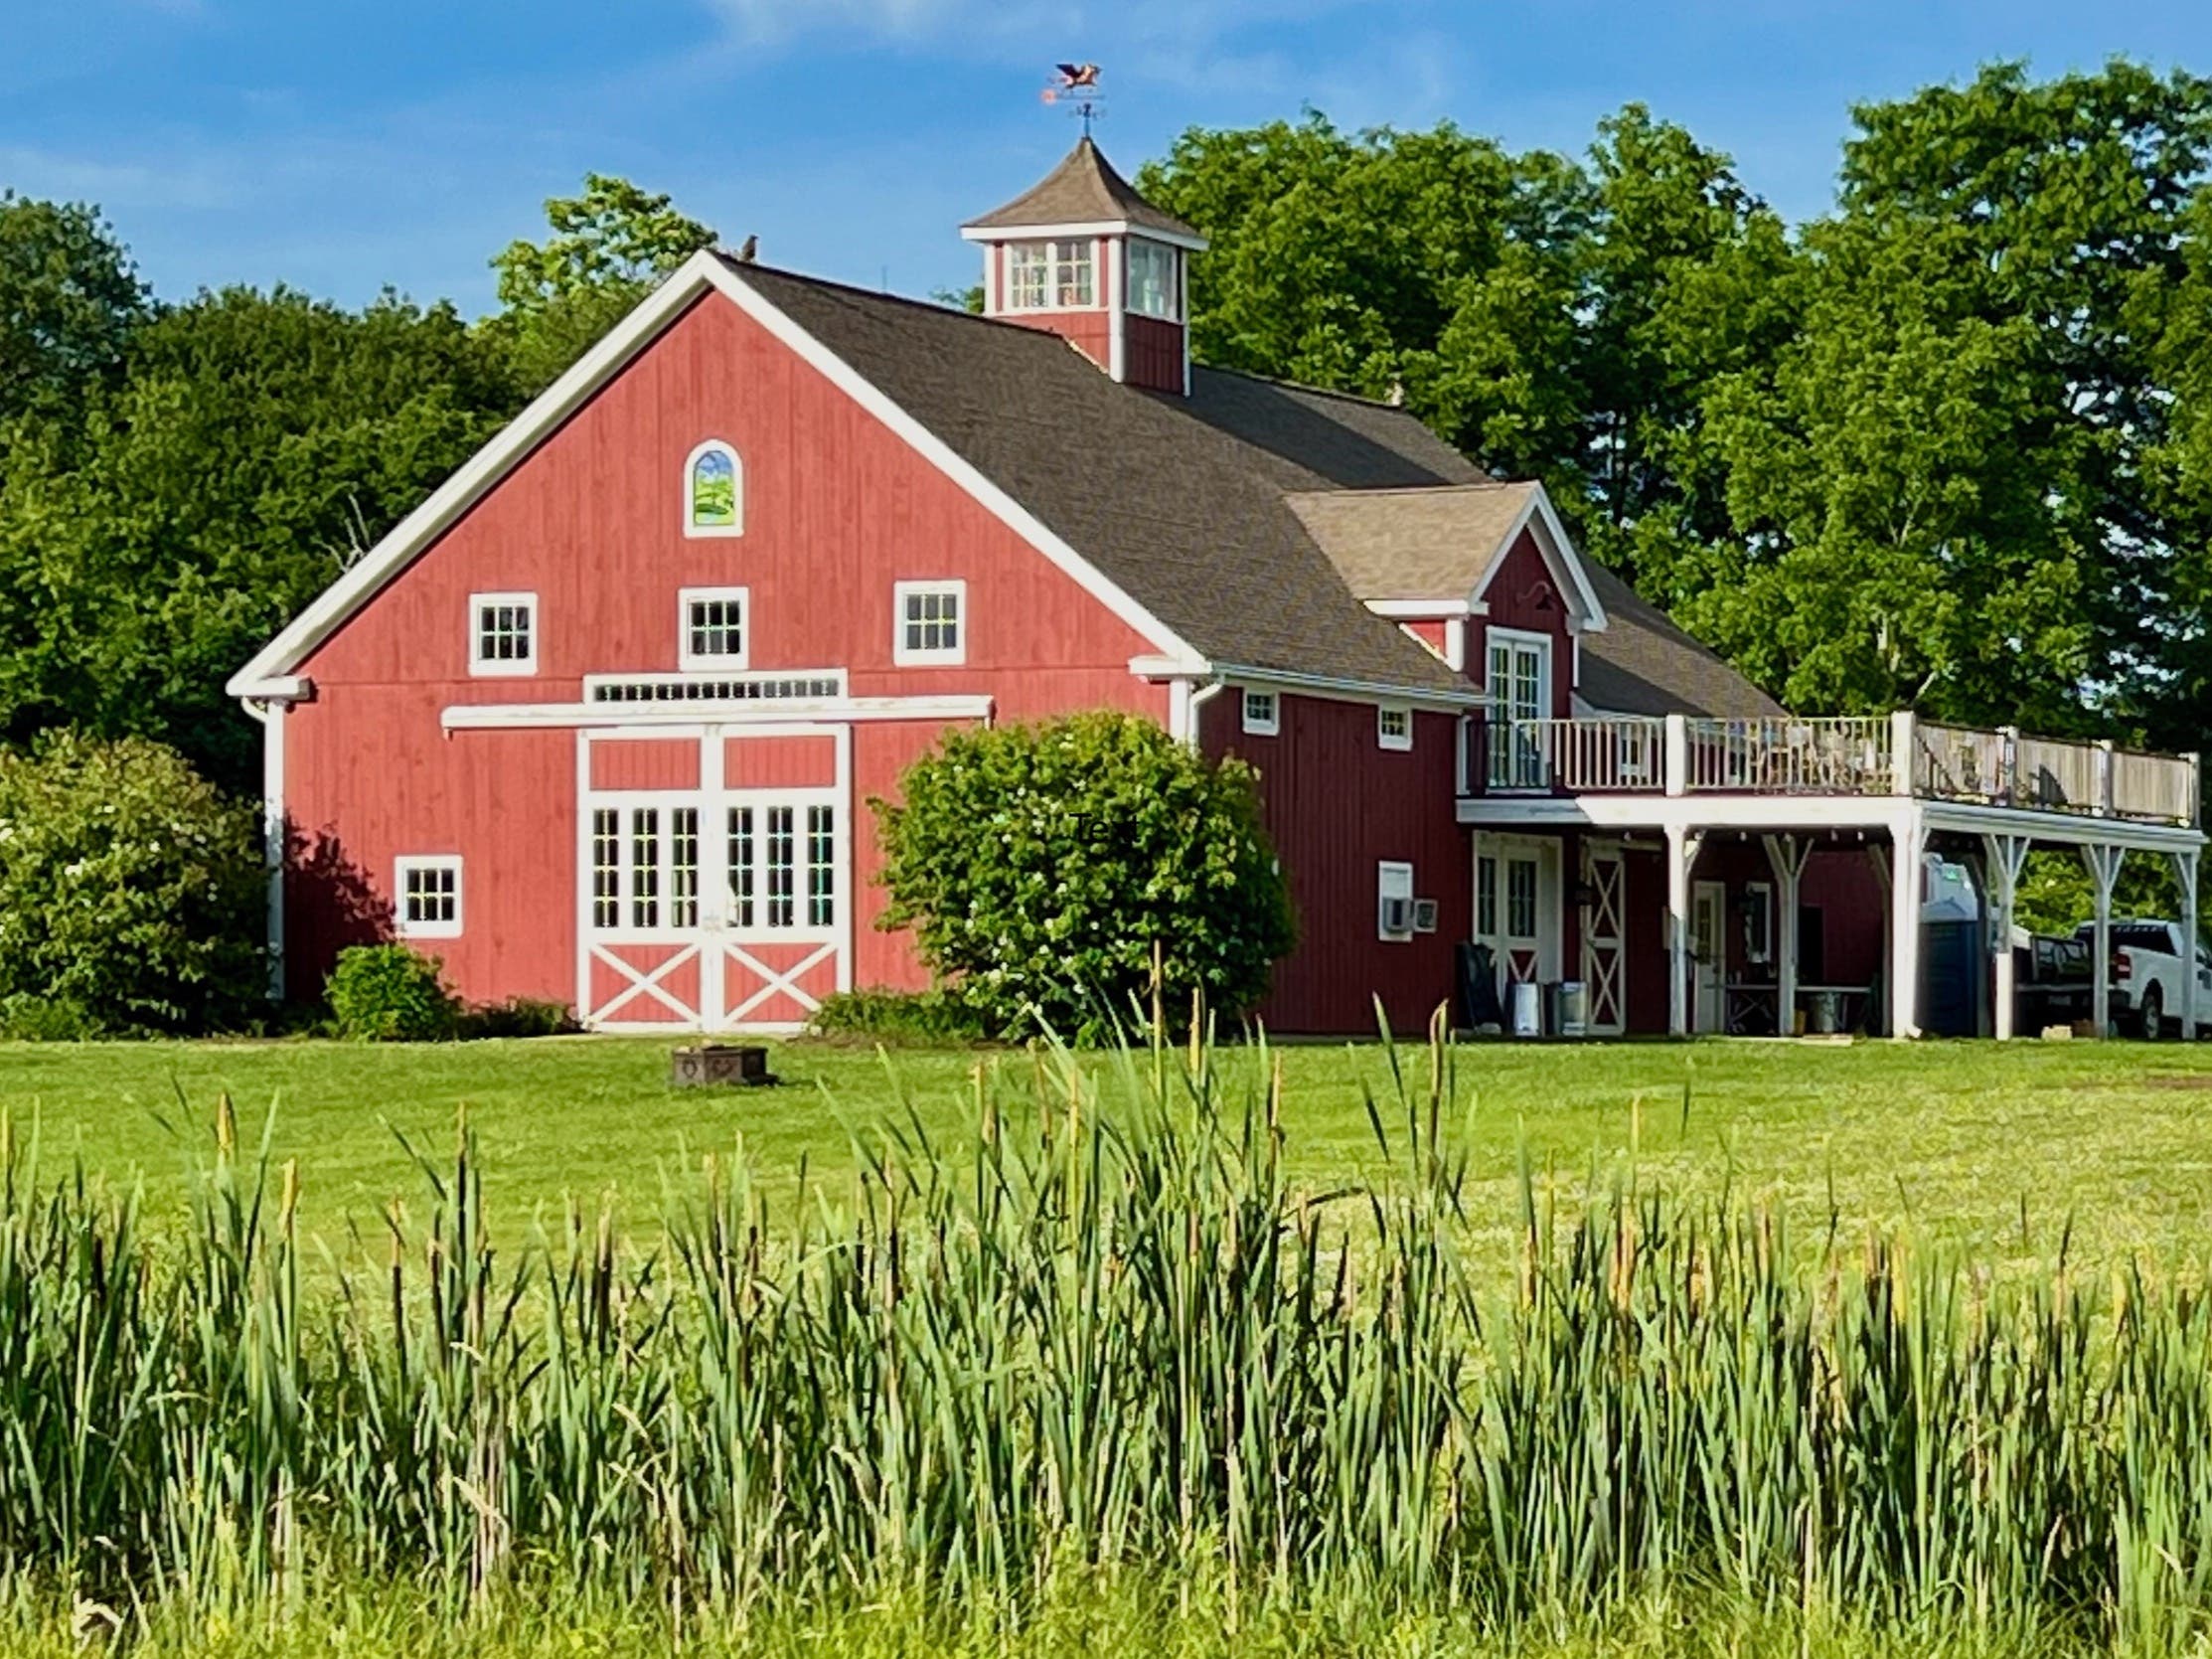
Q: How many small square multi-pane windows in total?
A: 6